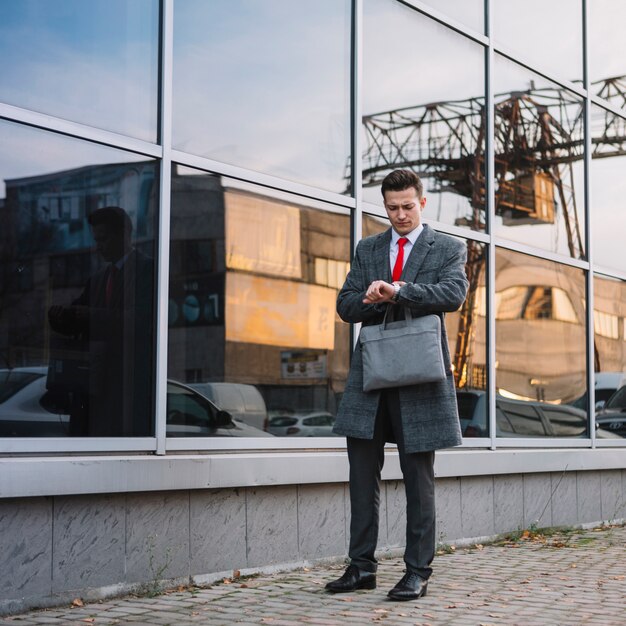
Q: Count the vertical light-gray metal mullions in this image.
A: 4